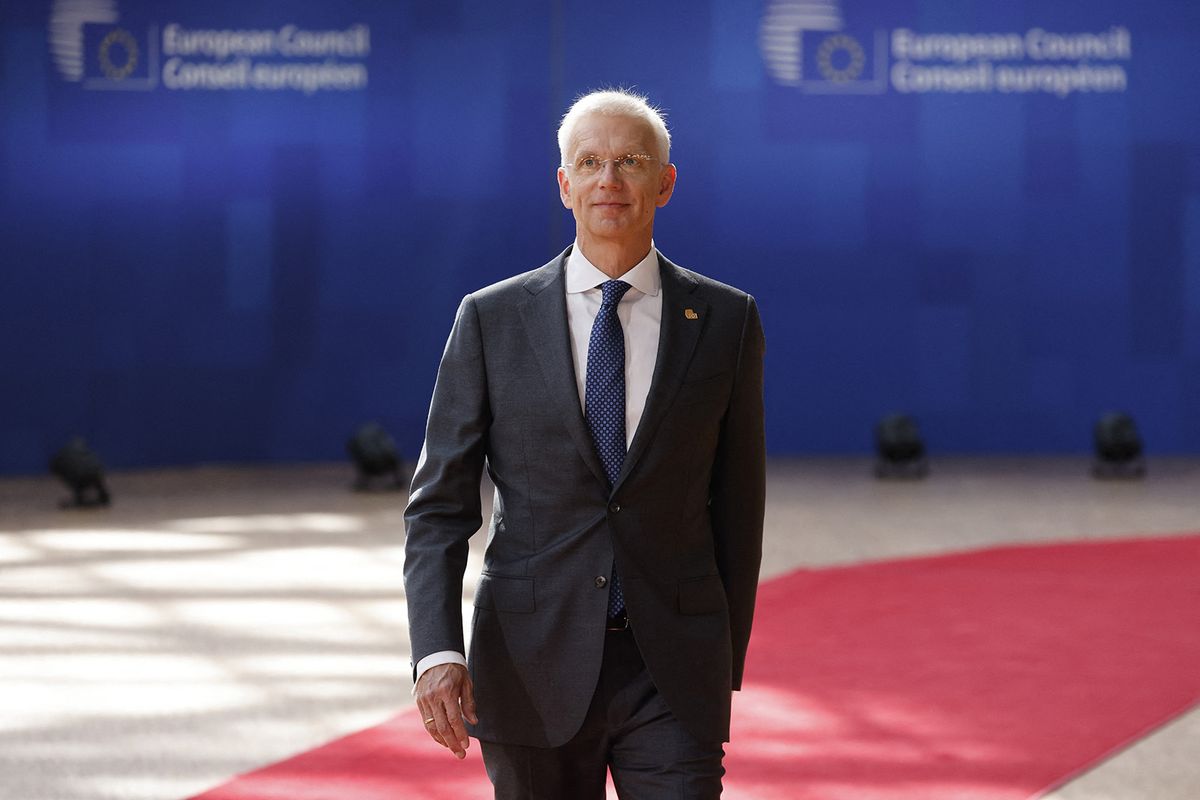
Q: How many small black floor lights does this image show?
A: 4